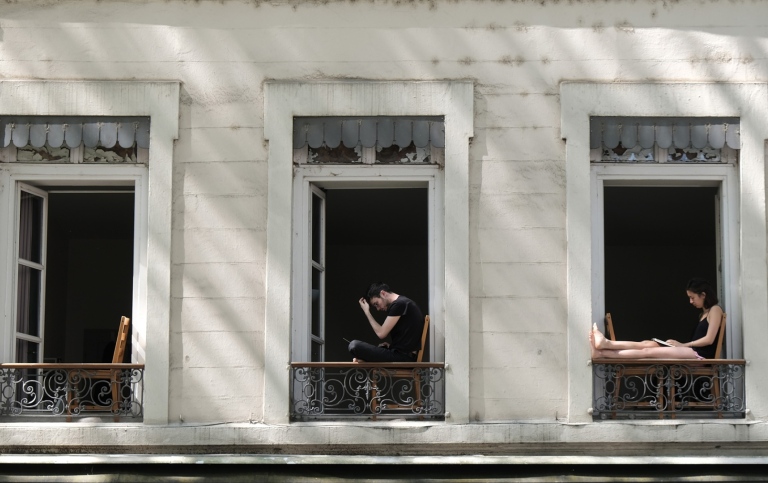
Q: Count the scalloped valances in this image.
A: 3